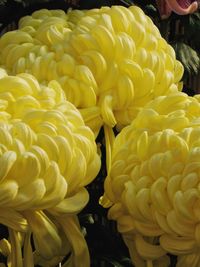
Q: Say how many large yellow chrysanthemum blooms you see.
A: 3